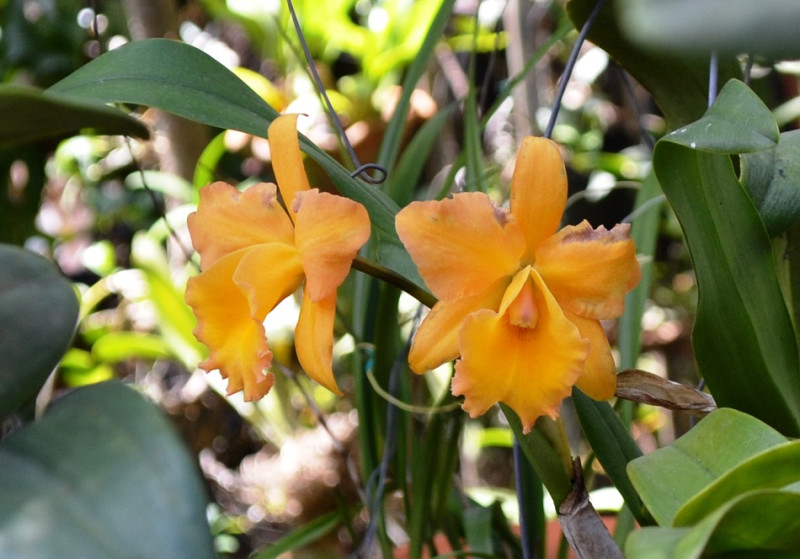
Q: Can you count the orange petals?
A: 11